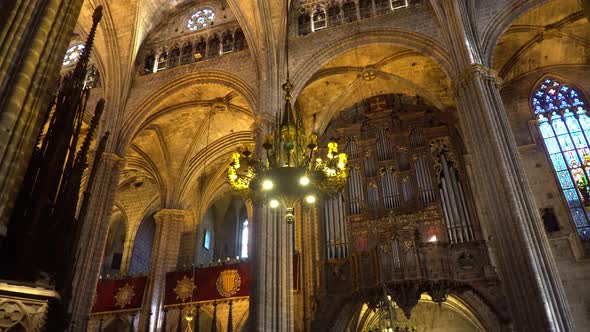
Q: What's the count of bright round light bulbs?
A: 4